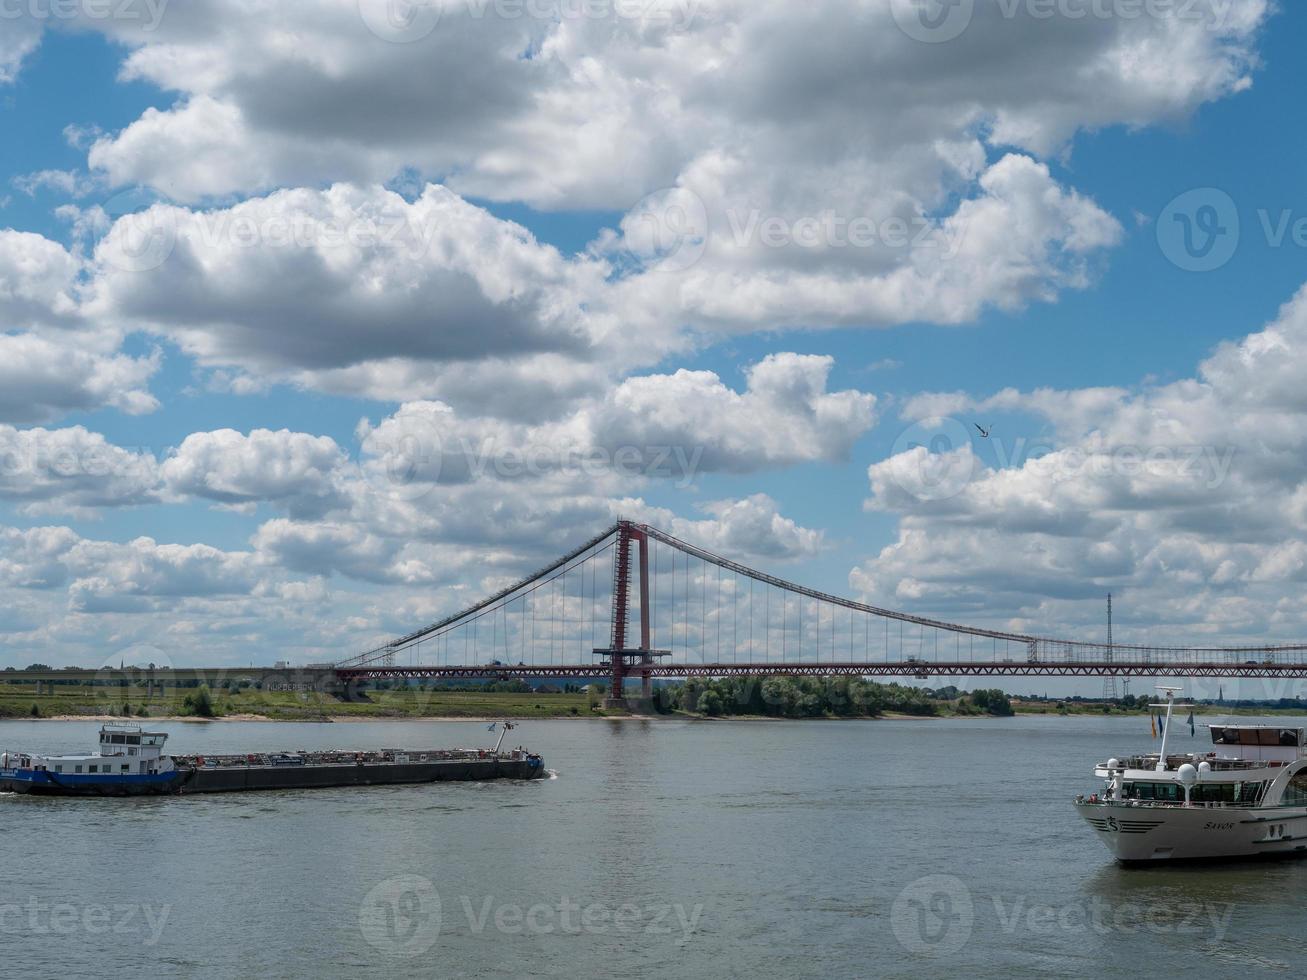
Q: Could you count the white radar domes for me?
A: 3